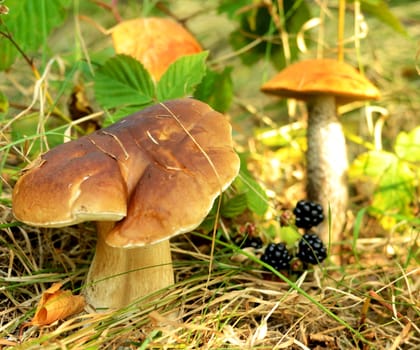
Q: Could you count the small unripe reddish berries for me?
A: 3